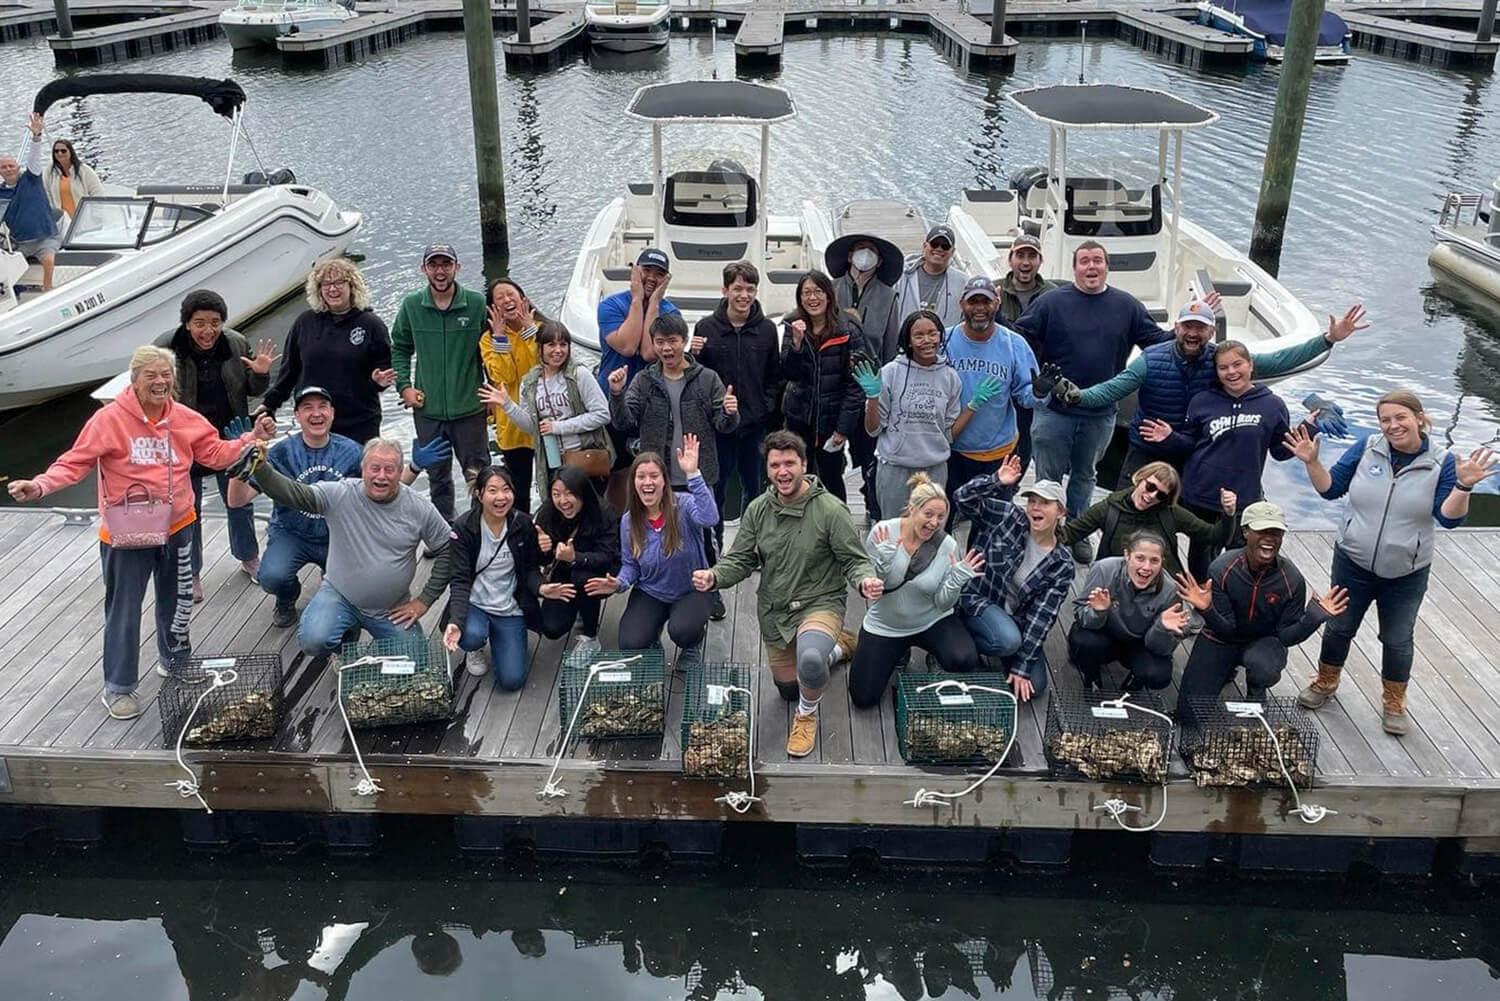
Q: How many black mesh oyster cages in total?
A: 3